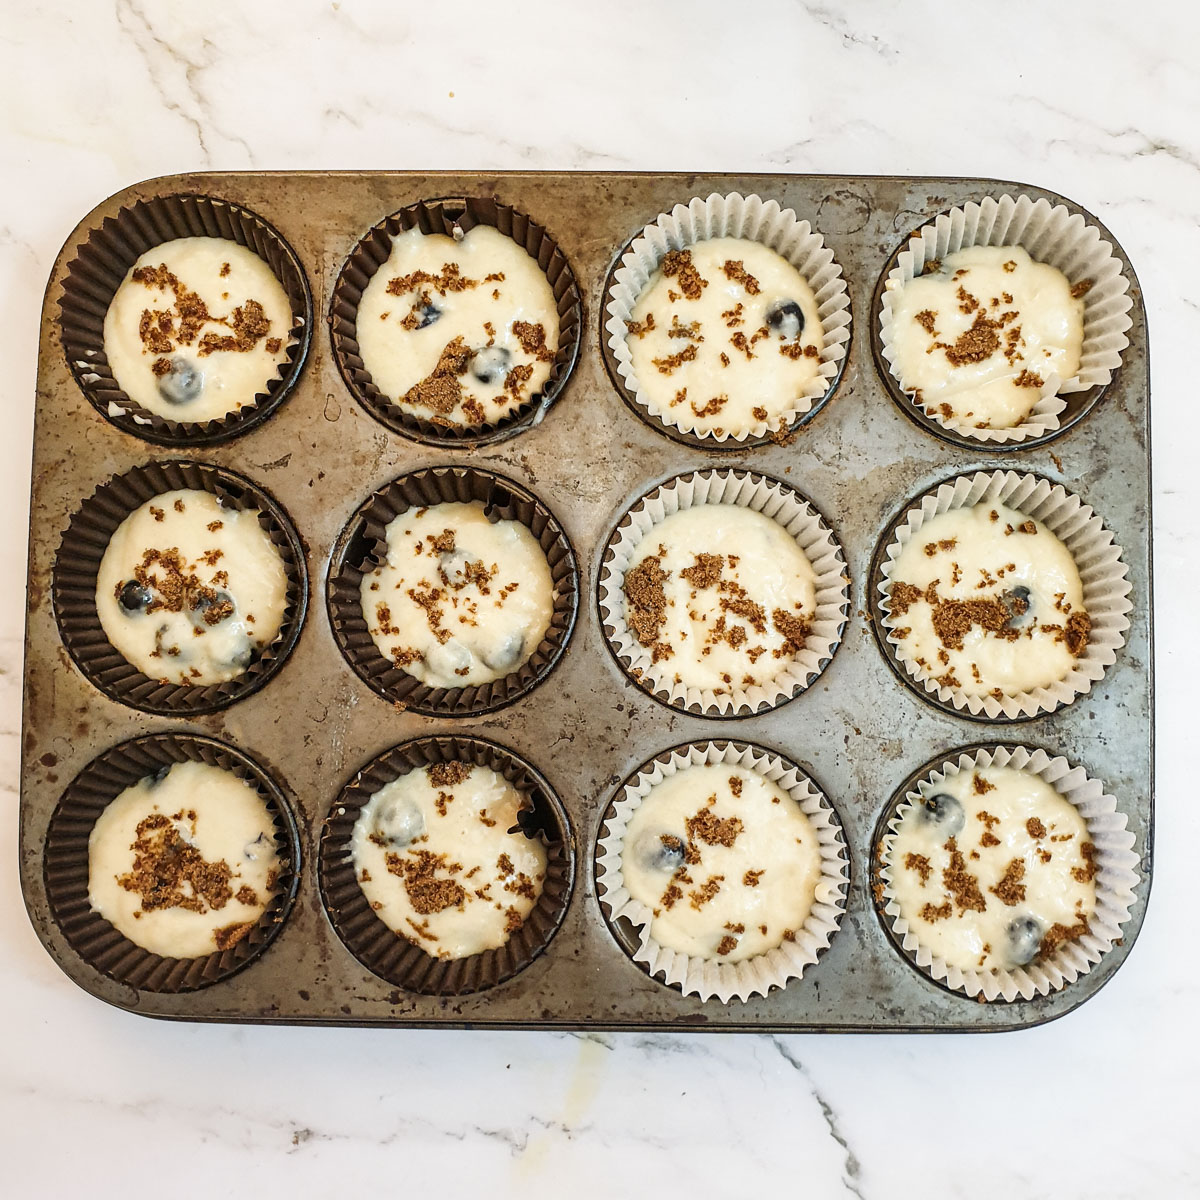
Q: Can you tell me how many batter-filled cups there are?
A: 12